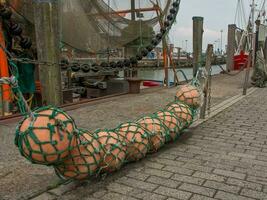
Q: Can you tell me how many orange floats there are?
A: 8